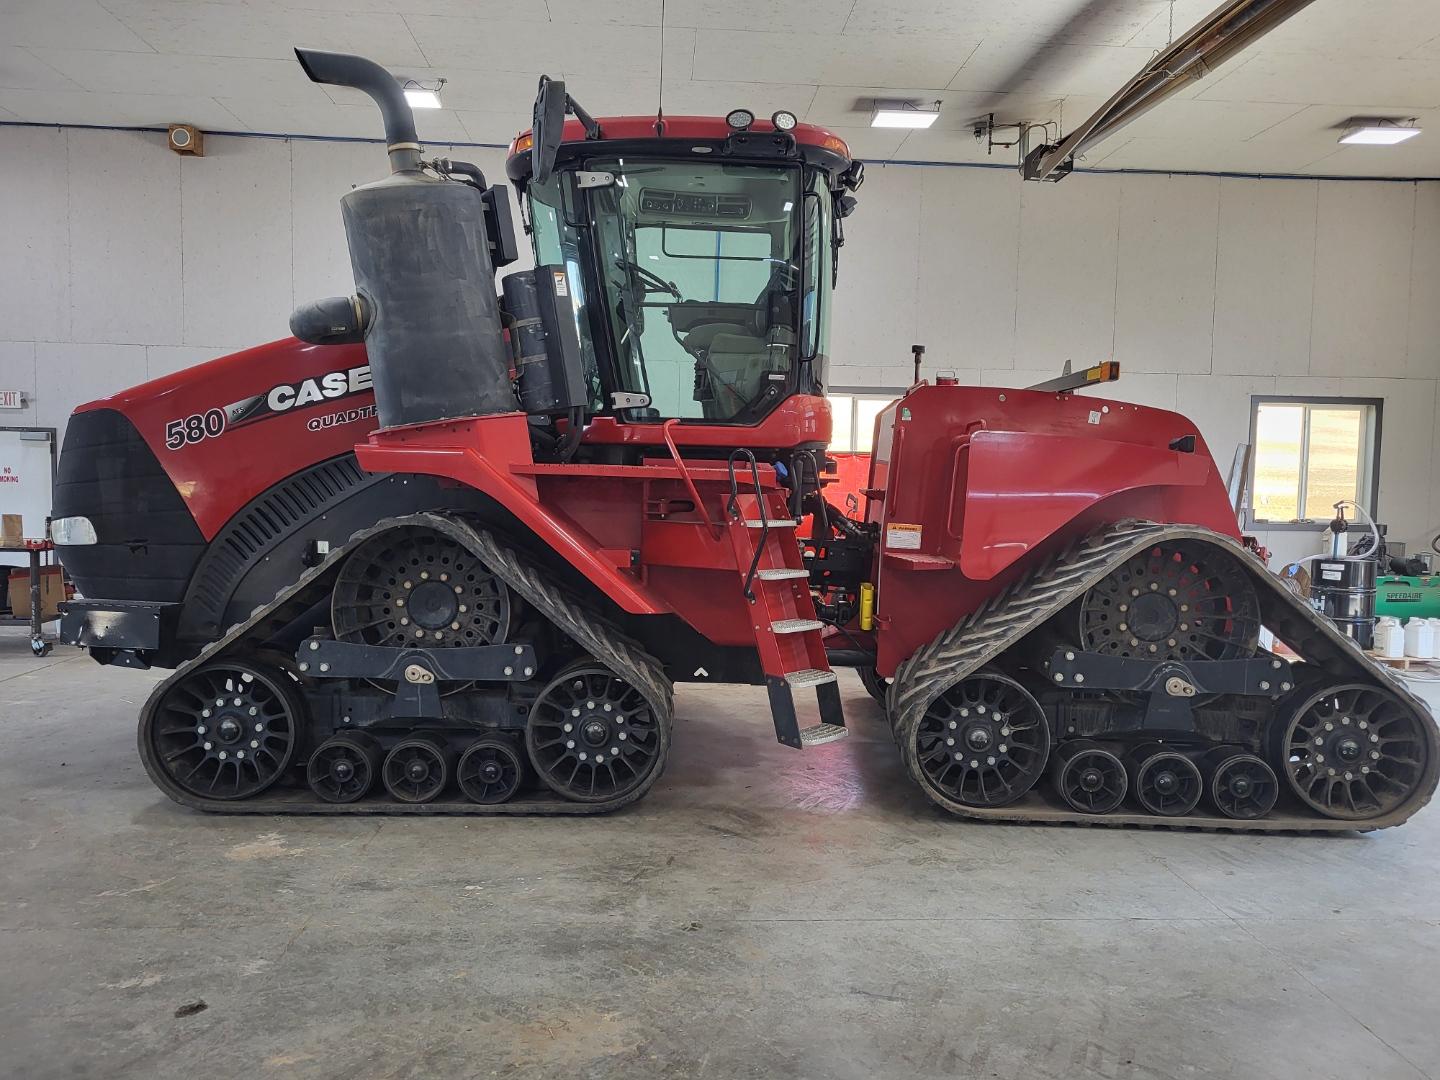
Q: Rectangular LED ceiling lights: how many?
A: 3